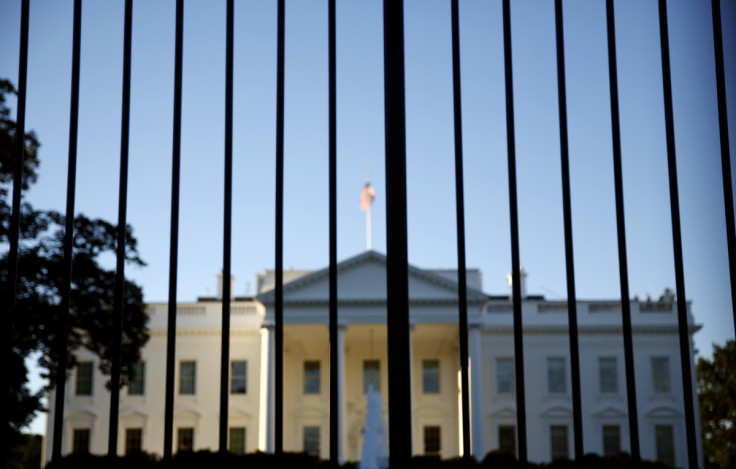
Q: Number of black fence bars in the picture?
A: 14